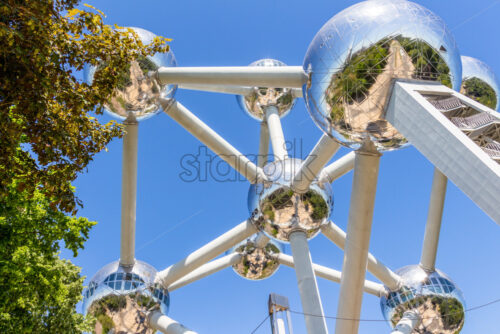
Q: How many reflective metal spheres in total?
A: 8